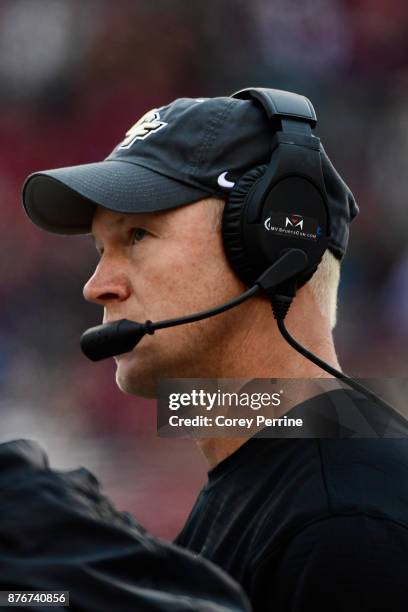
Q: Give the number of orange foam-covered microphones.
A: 0